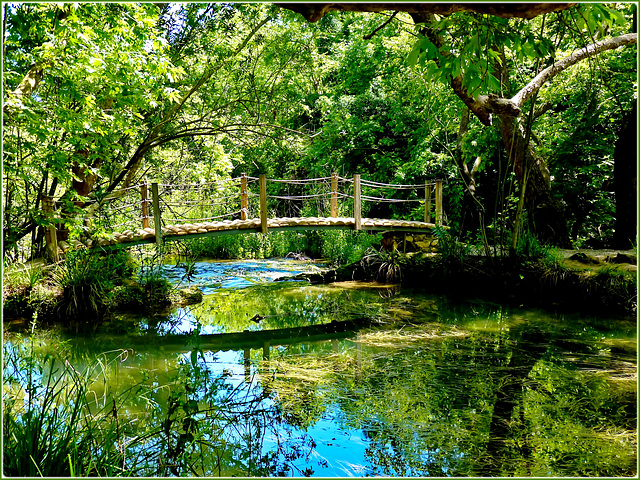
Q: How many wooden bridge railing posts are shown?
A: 9